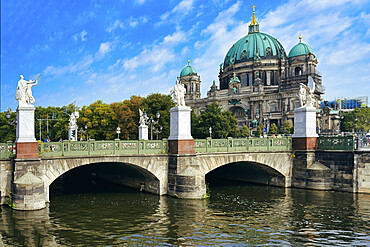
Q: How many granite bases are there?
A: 3